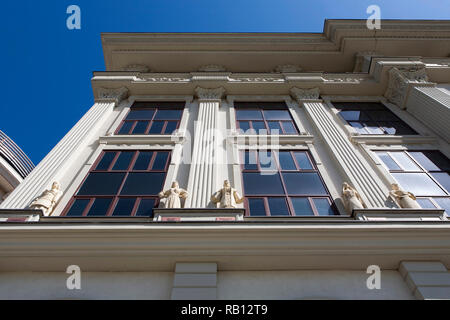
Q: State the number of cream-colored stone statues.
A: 5